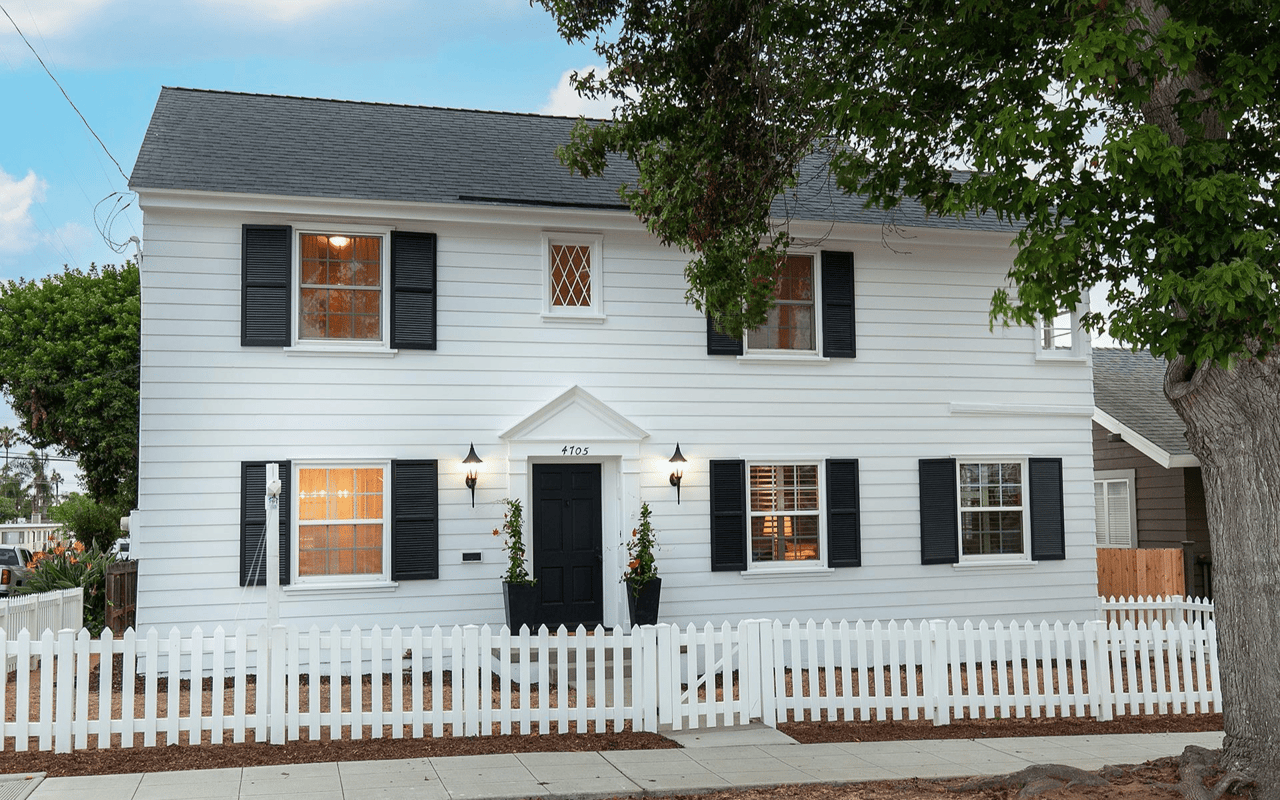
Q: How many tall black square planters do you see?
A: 2